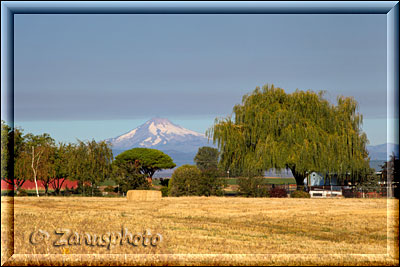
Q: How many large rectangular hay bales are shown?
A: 1